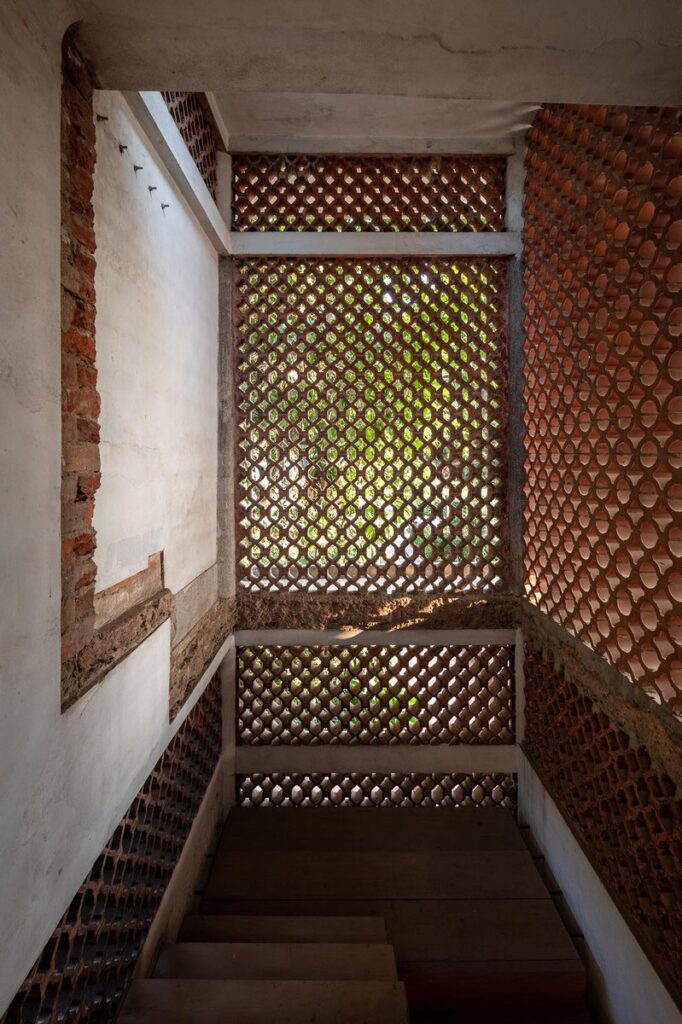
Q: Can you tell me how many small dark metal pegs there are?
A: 5